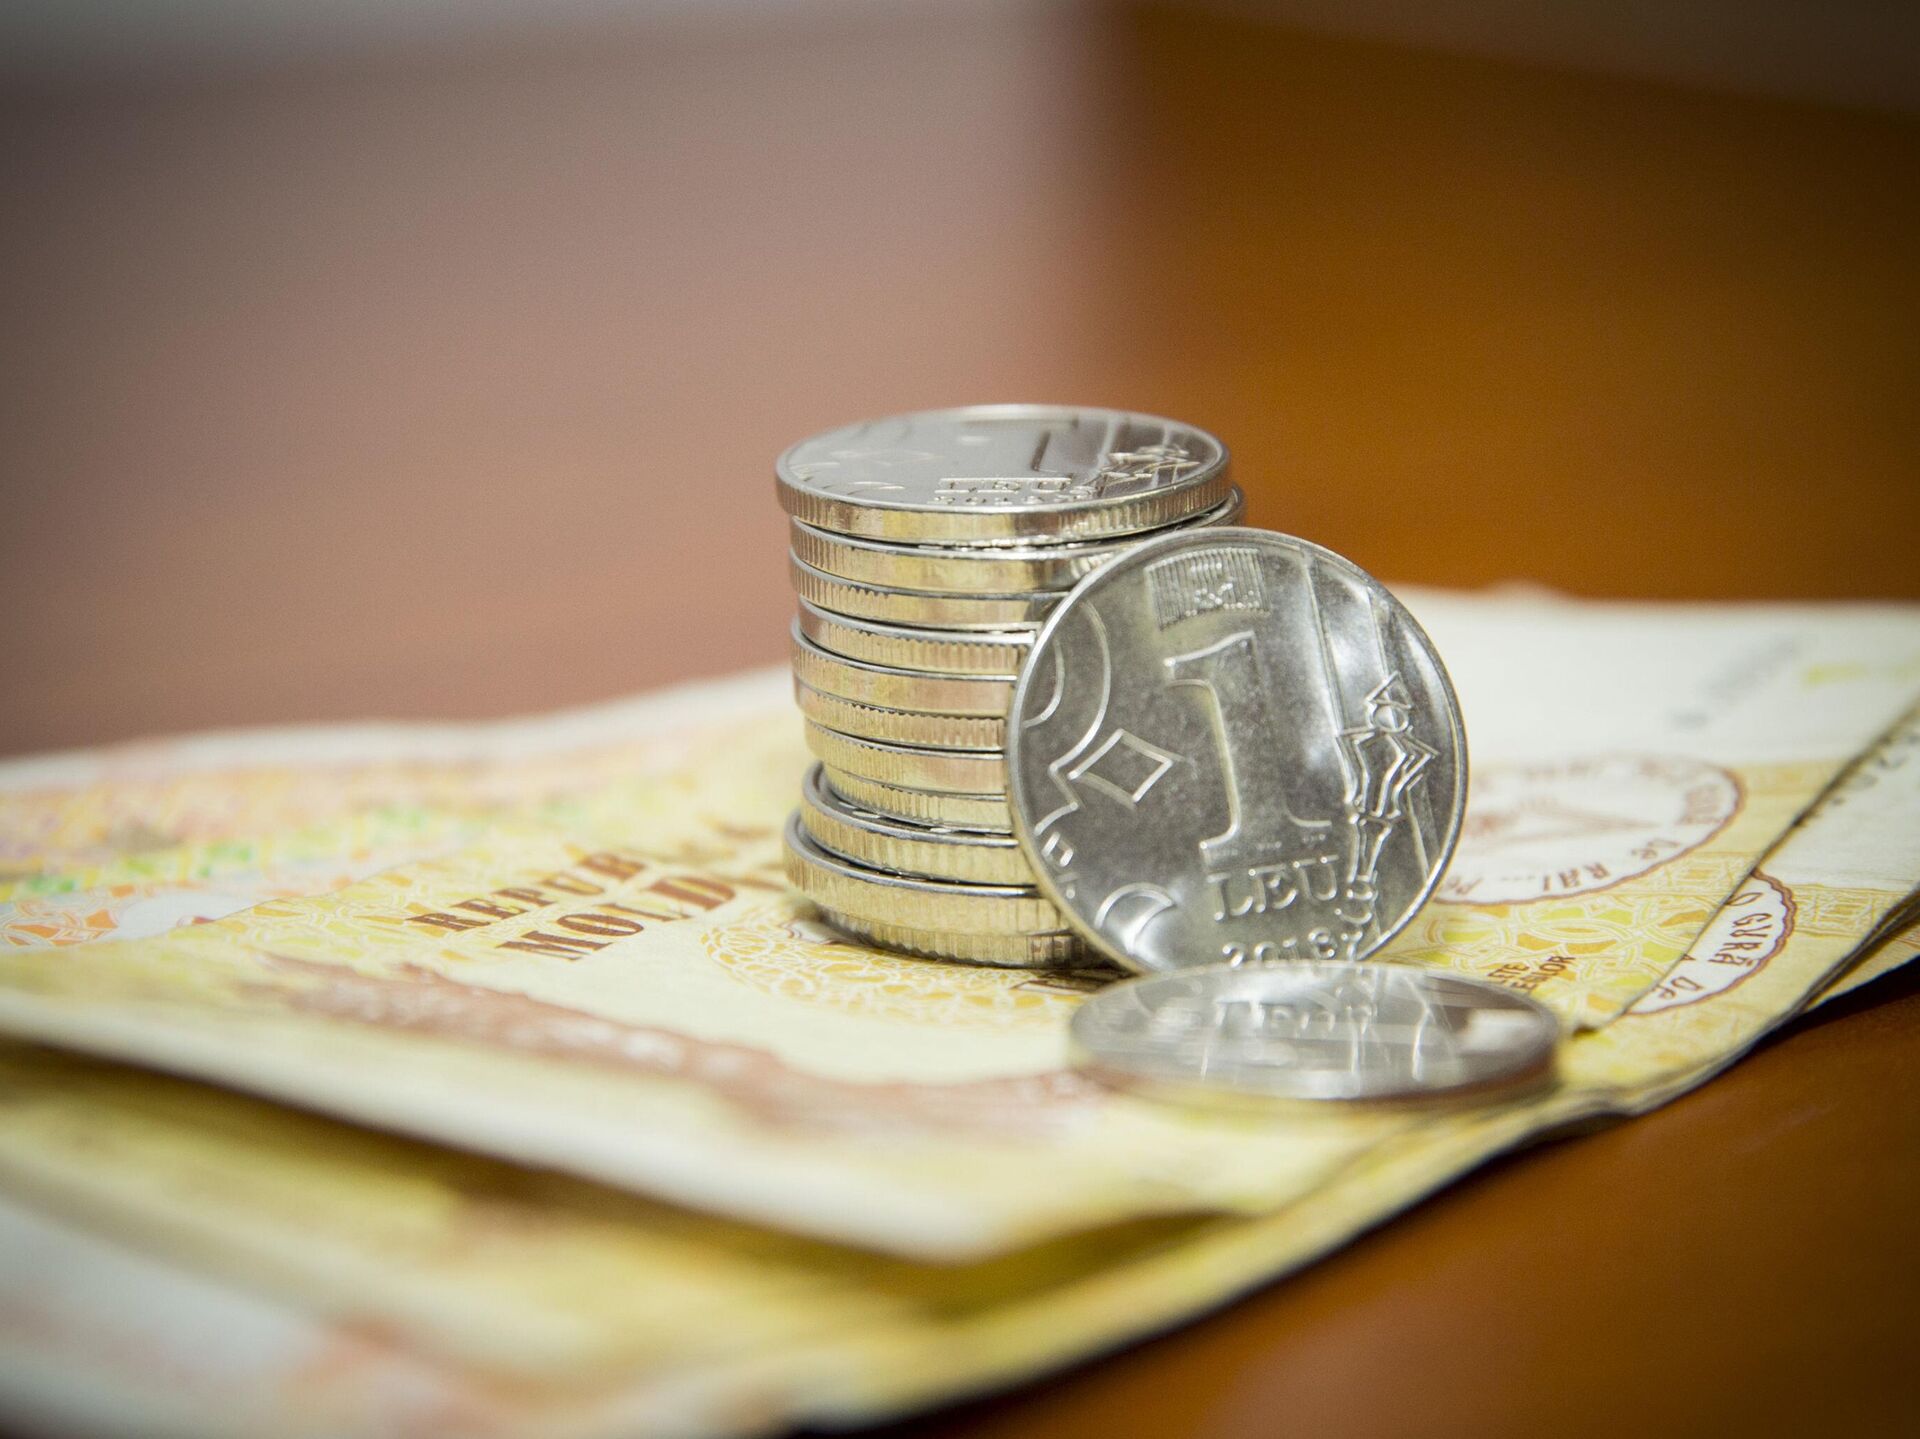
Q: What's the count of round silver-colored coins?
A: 13